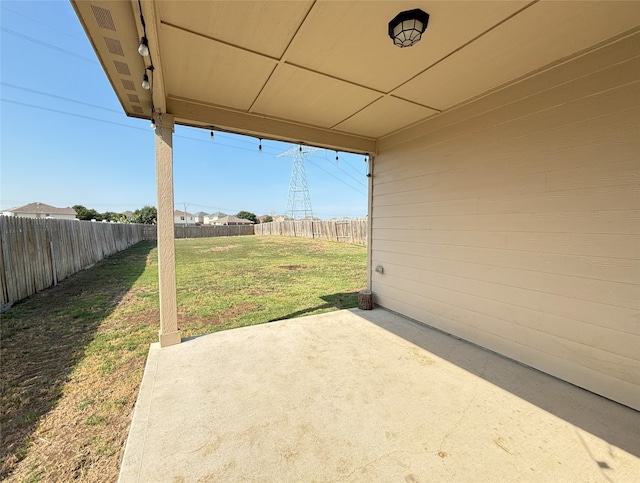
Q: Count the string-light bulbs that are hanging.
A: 8